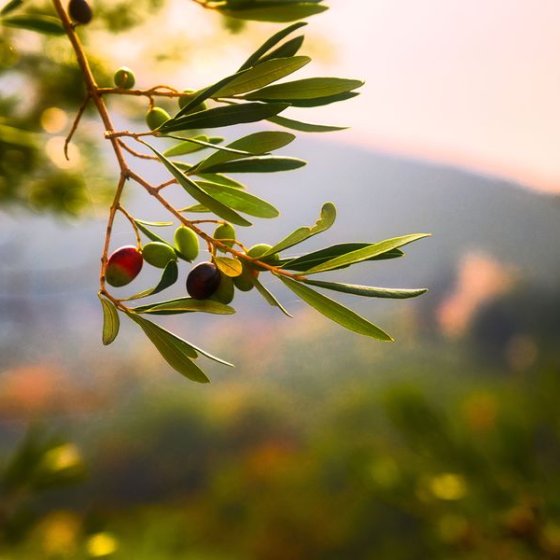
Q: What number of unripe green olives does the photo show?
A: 9